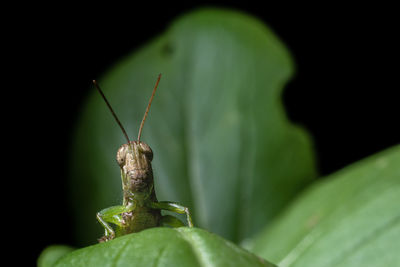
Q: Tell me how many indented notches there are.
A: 1